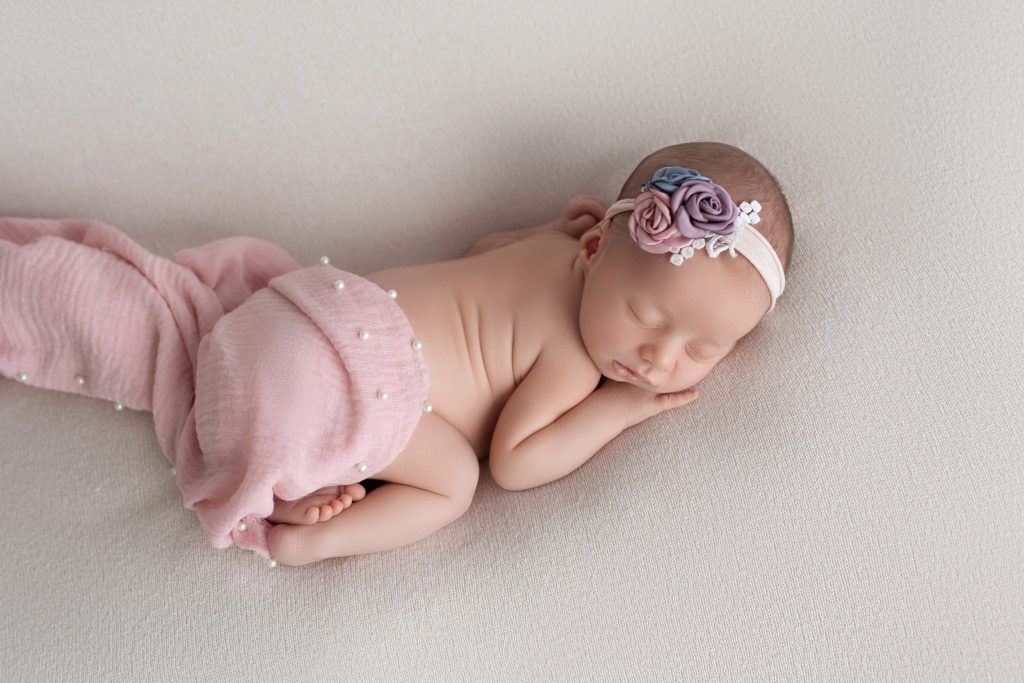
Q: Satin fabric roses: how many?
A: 3